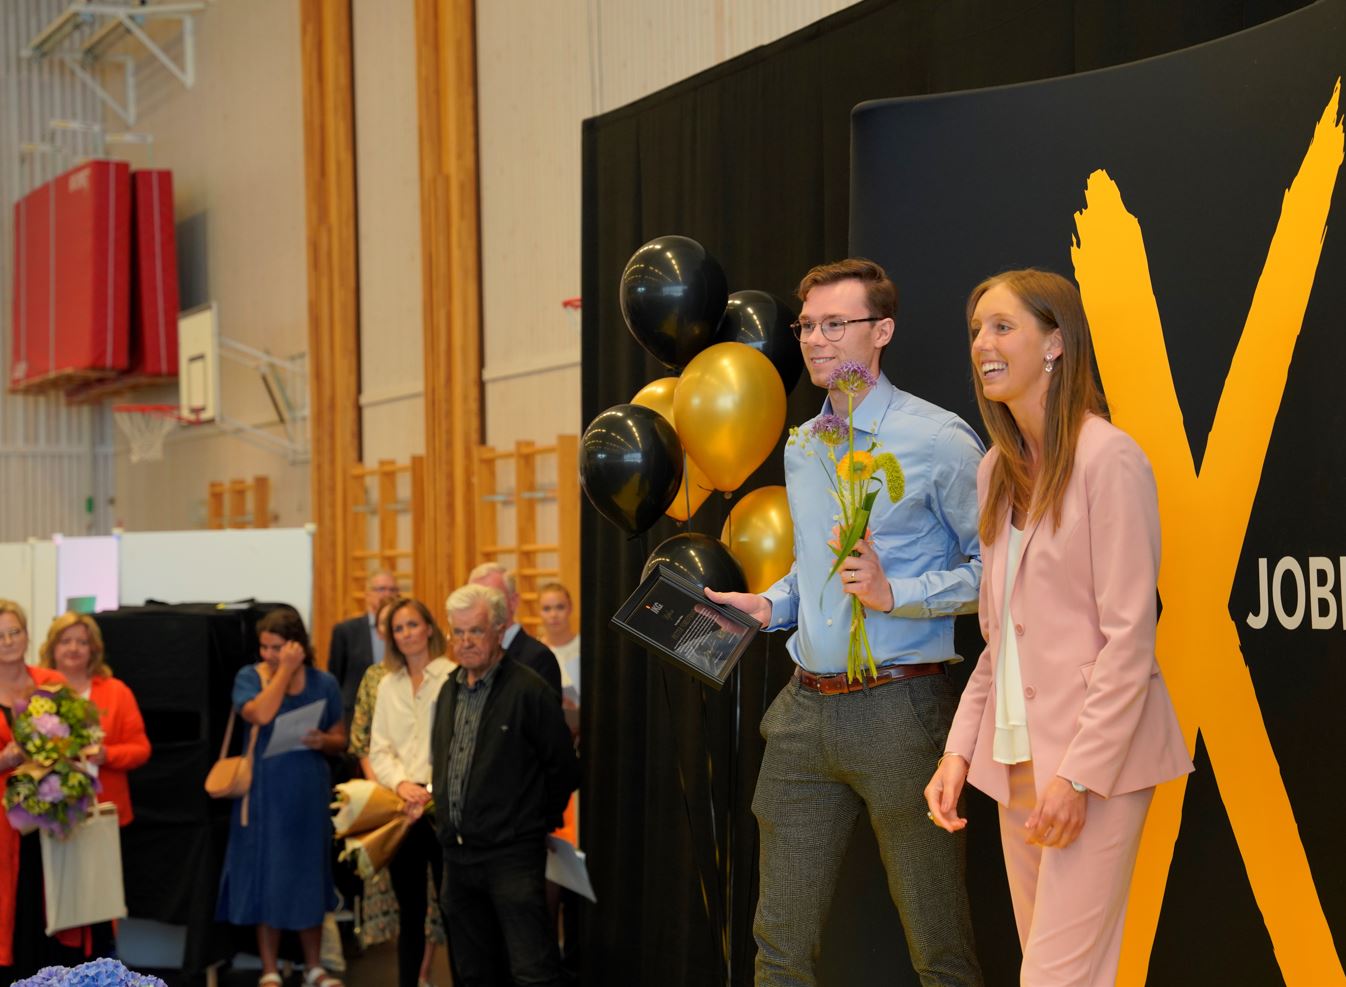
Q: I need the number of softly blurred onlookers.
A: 9